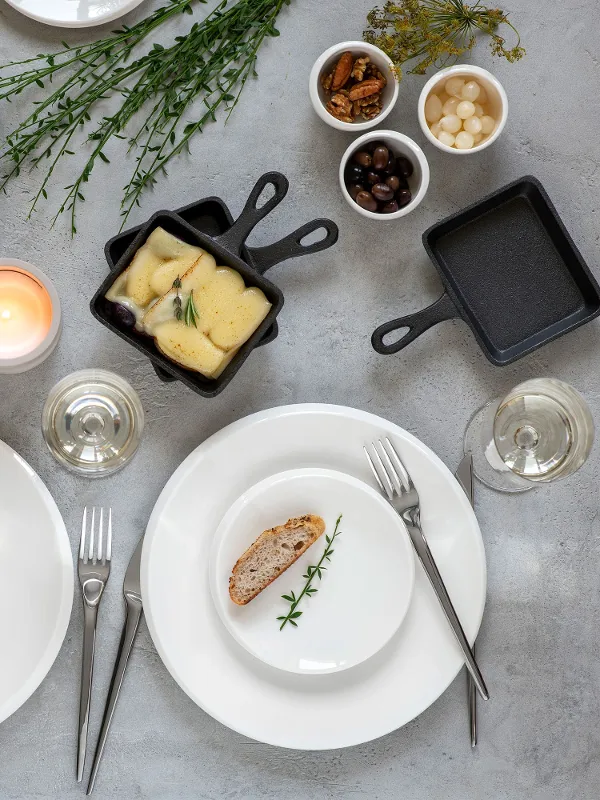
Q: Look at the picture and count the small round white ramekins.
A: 3